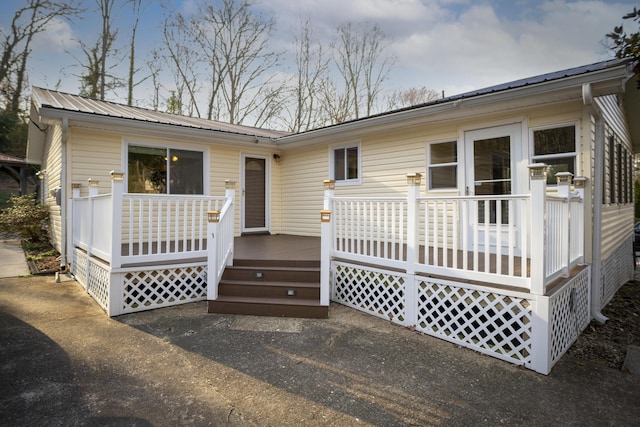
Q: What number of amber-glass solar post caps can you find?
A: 11